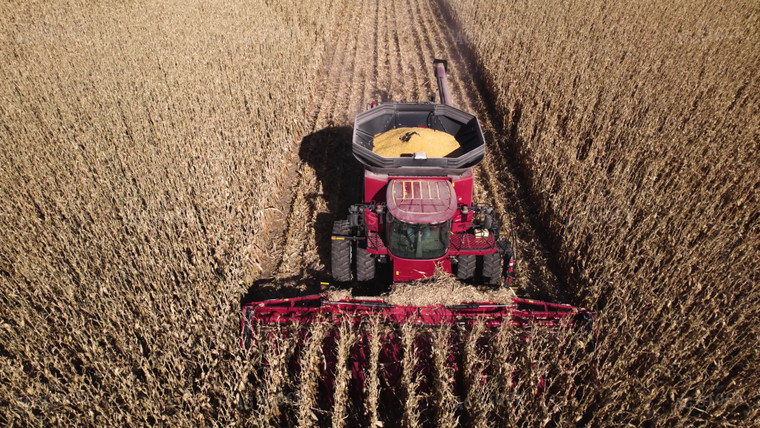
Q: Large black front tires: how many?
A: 4